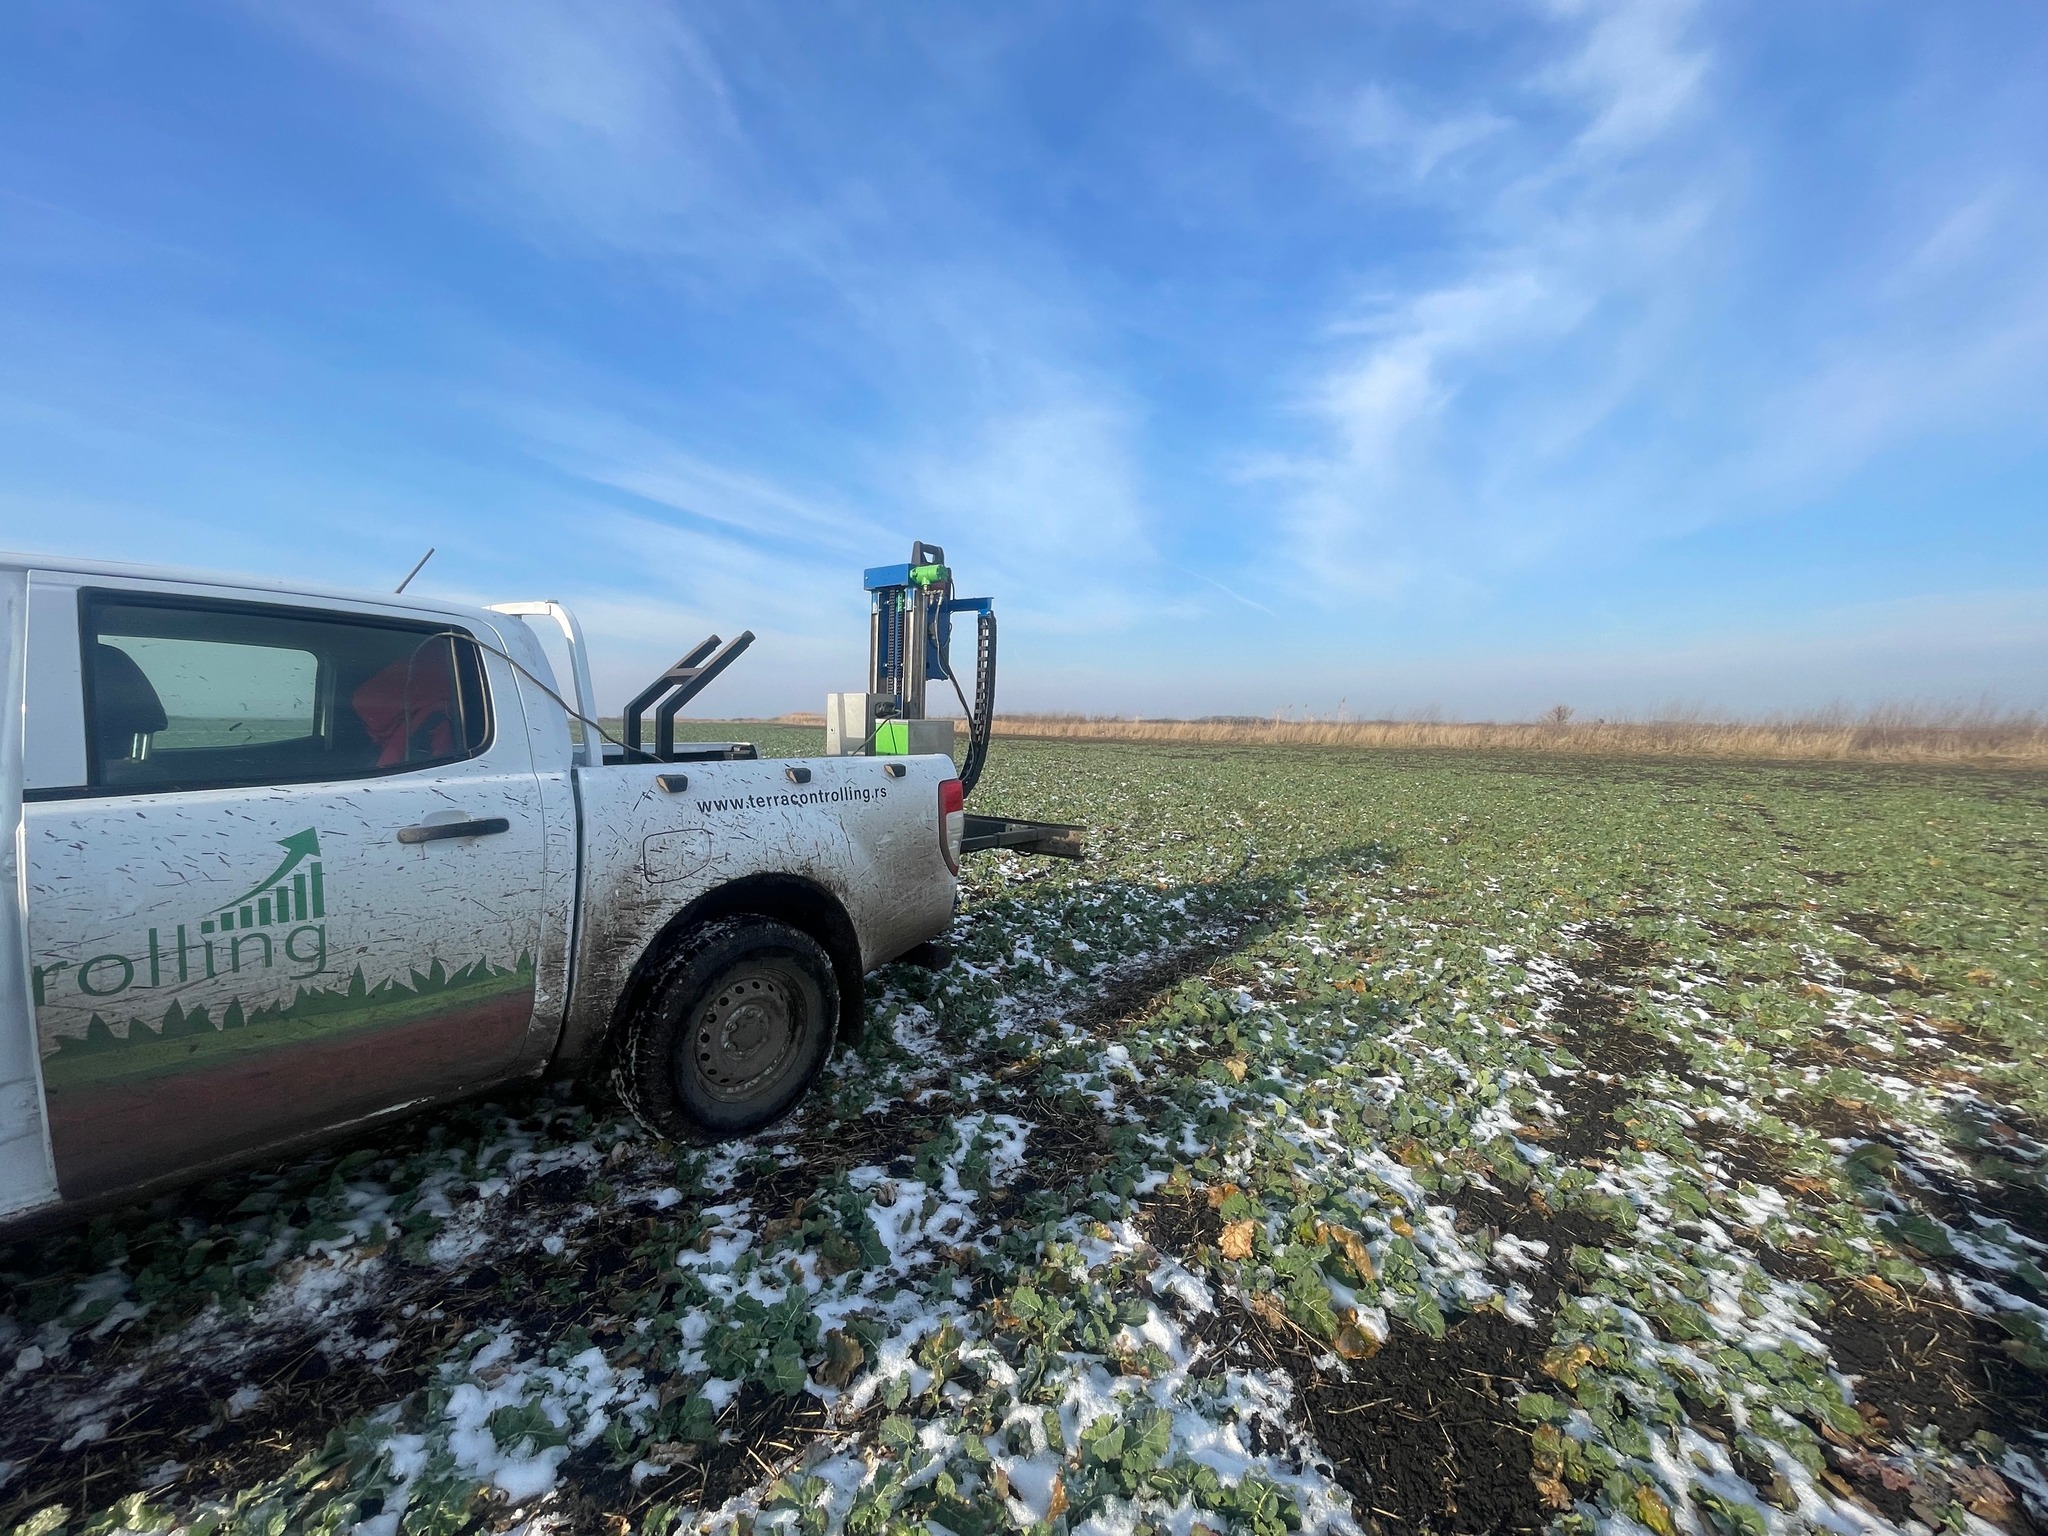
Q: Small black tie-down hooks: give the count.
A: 3